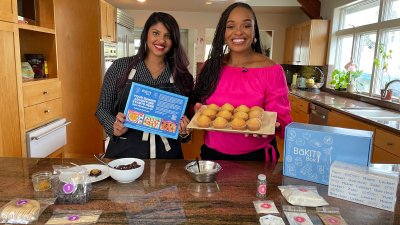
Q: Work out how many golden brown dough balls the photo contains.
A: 12